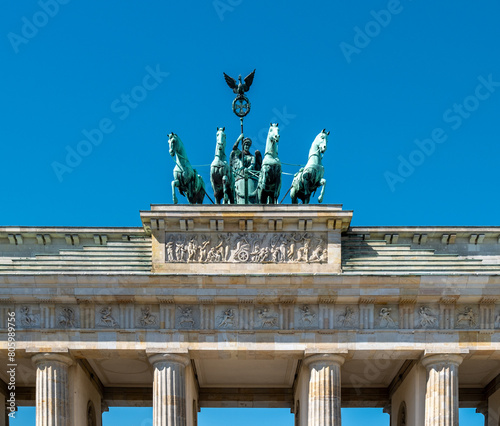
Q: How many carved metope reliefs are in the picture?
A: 12